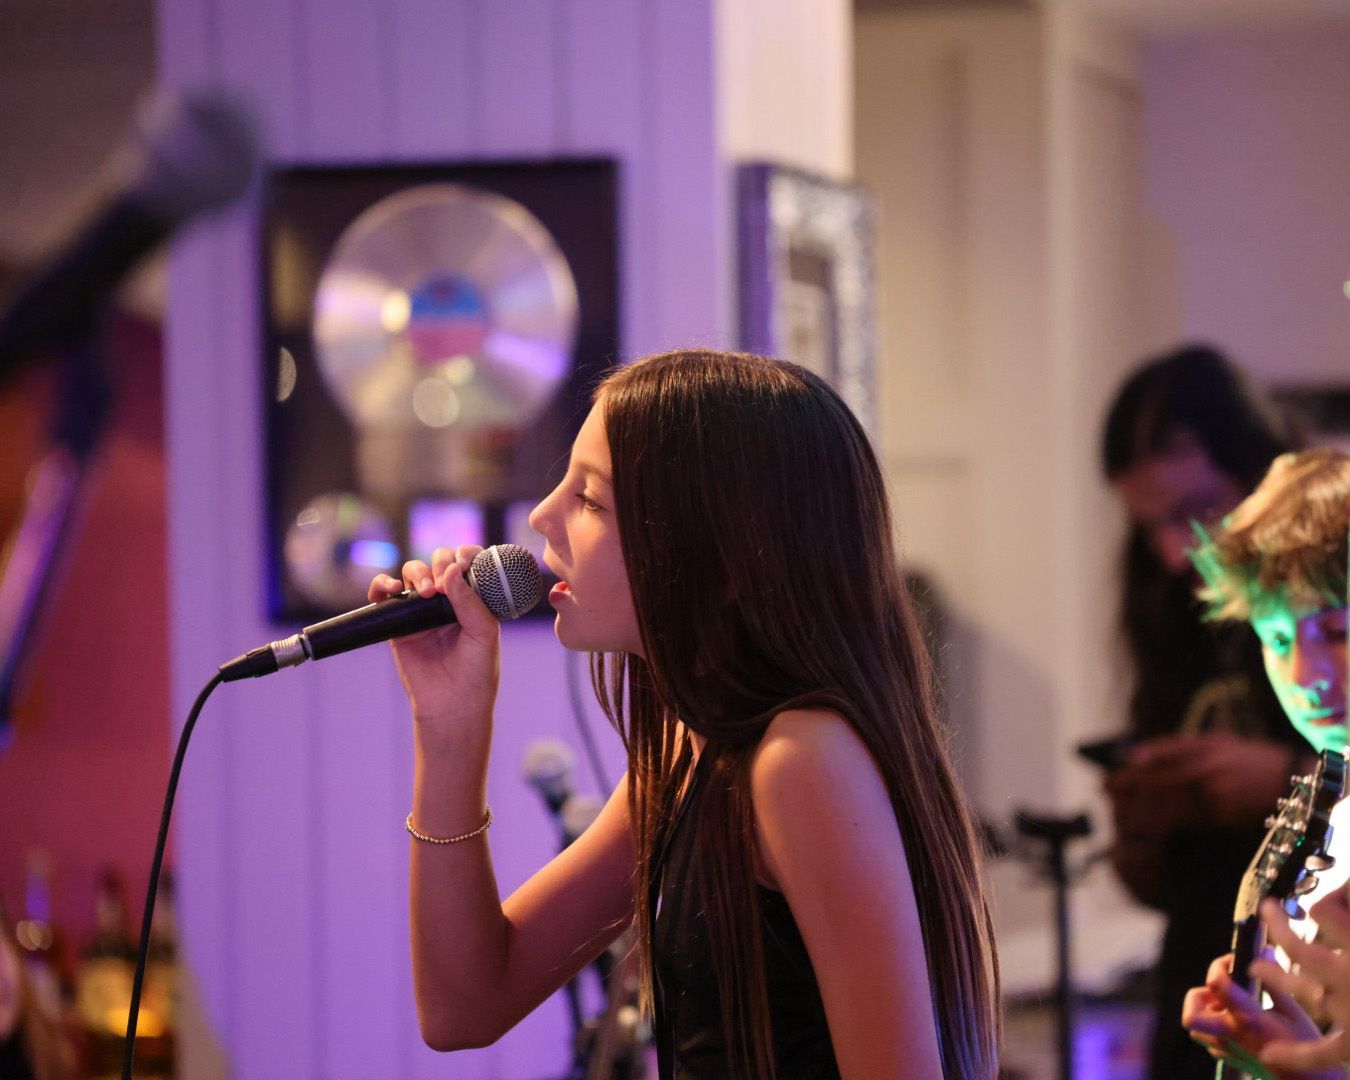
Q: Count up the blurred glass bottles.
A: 3